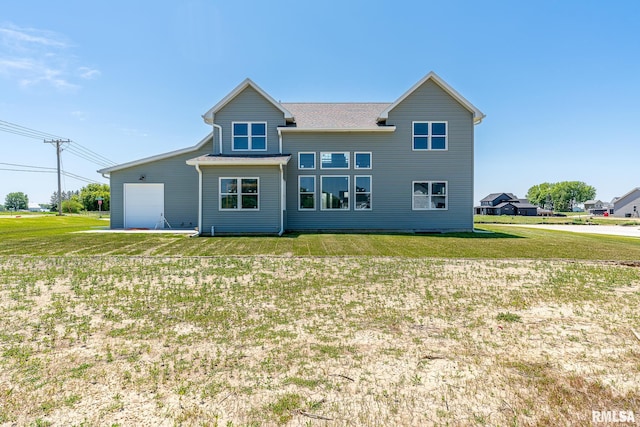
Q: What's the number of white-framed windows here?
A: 10